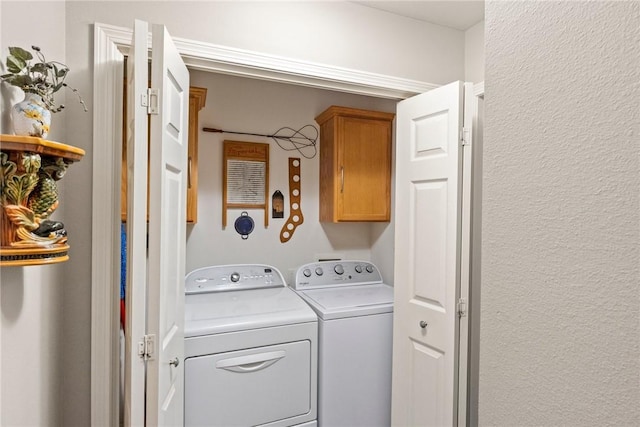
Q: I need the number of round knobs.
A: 8